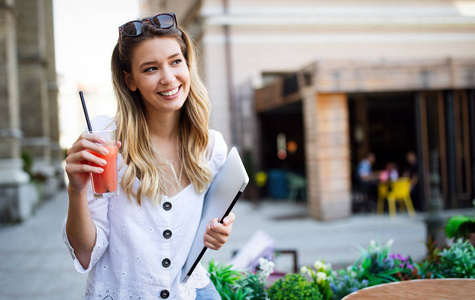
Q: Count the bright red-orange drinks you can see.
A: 1